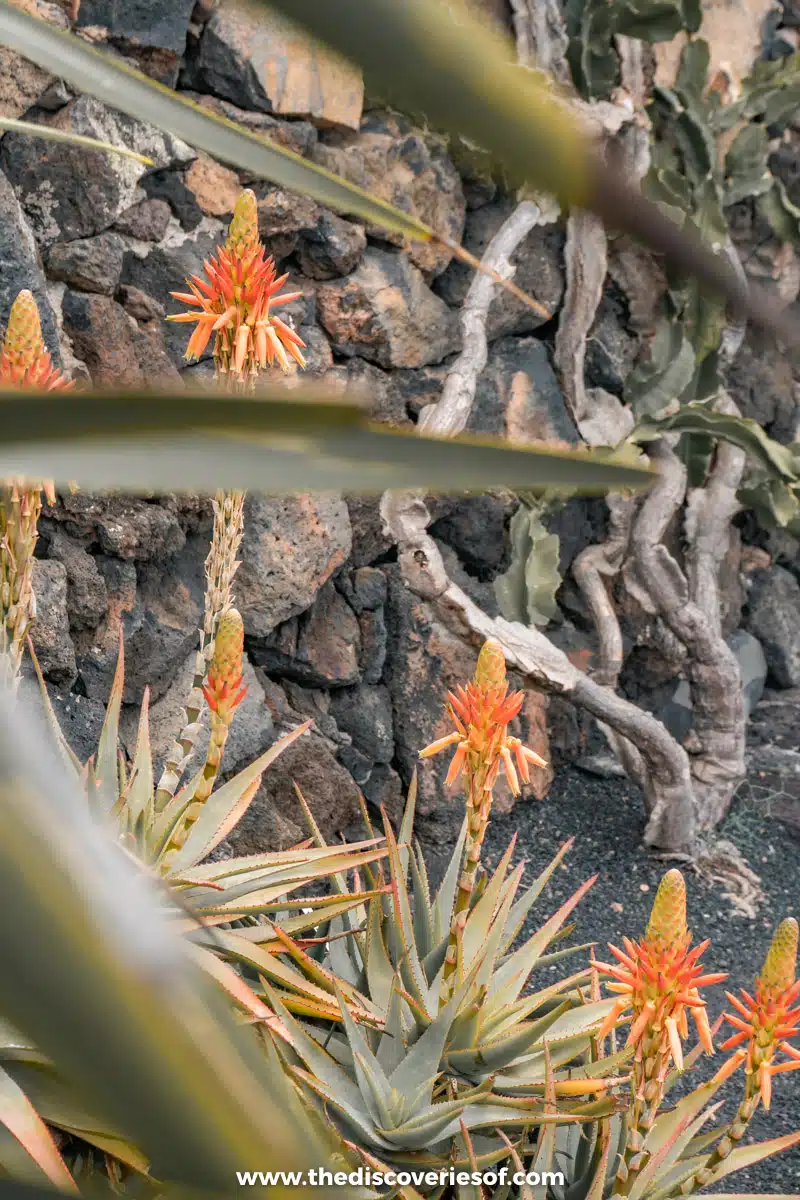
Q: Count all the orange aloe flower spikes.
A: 6